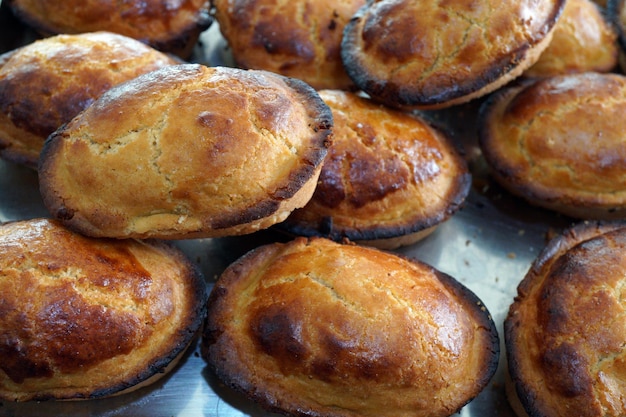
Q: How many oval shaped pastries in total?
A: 11